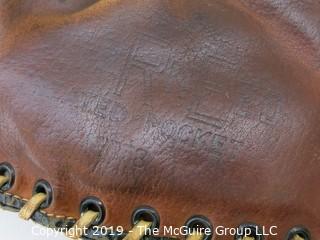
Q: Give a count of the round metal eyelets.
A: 7